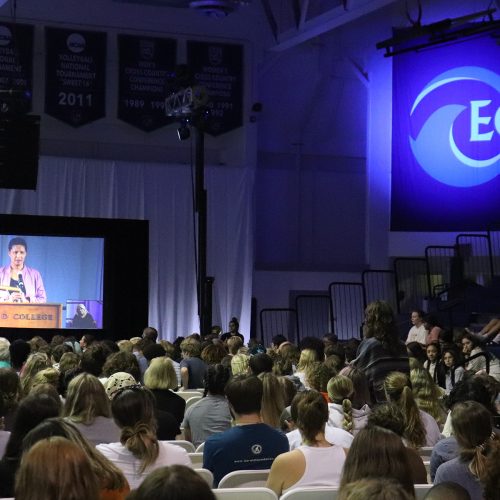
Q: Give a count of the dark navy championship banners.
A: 4